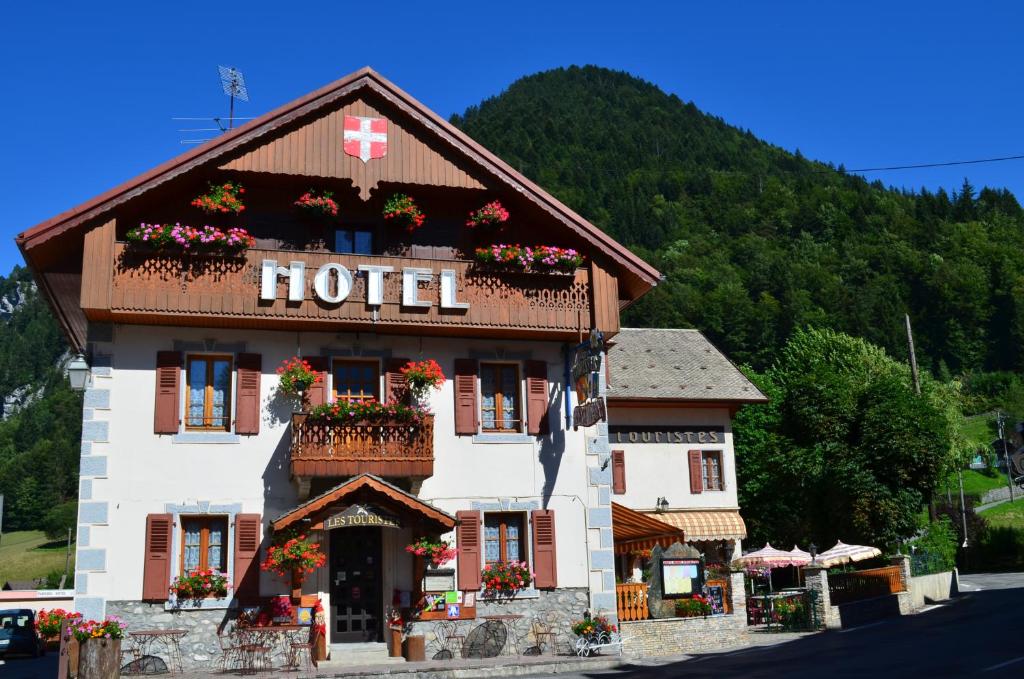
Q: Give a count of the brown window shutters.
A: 12